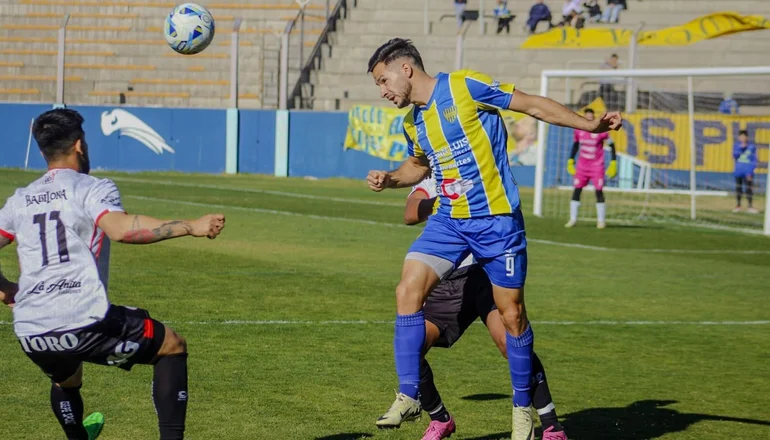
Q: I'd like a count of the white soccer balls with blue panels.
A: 1